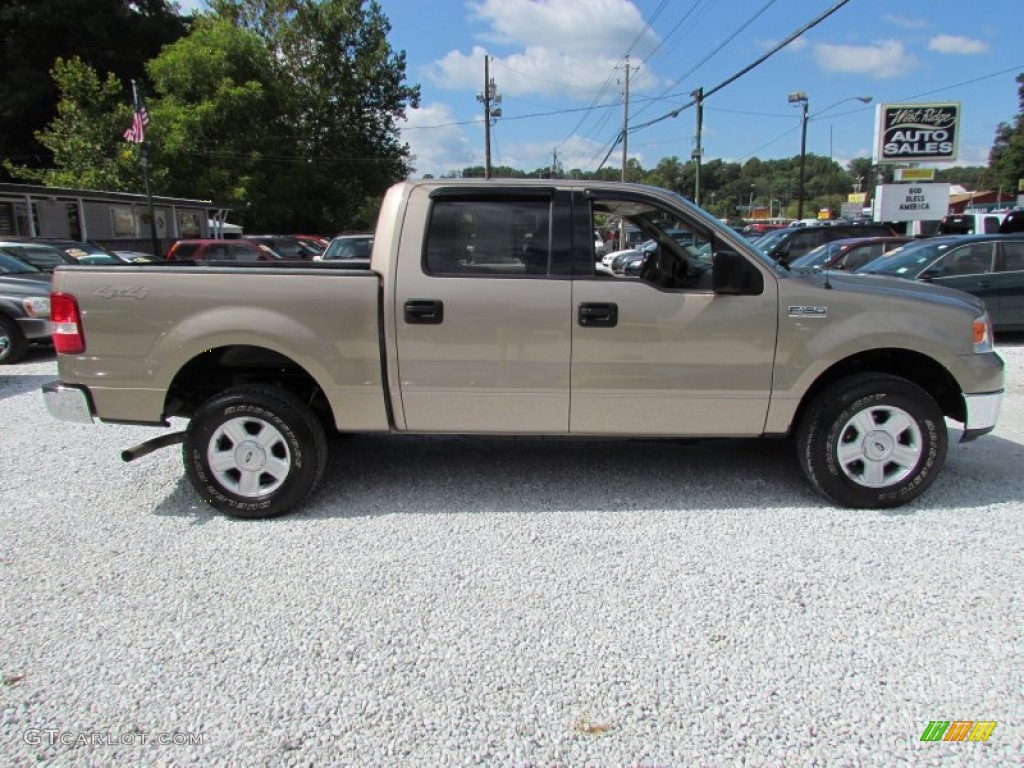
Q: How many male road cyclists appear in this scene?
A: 0